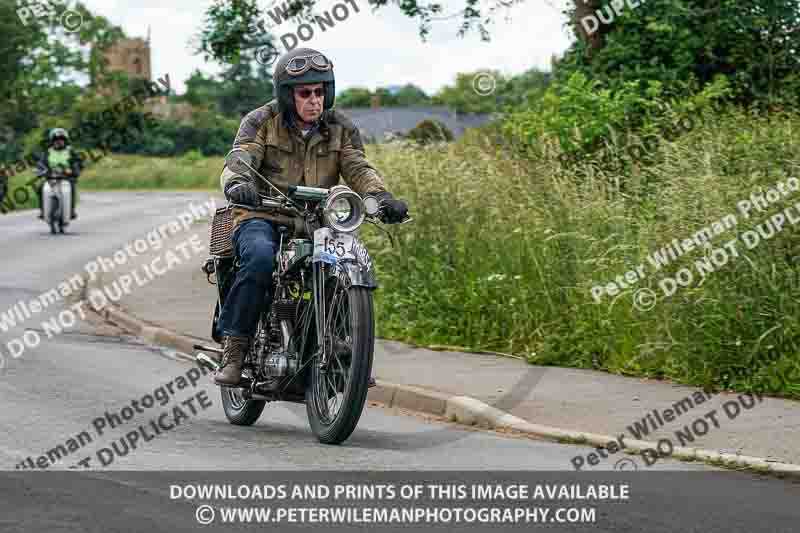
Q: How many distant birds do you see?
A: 0